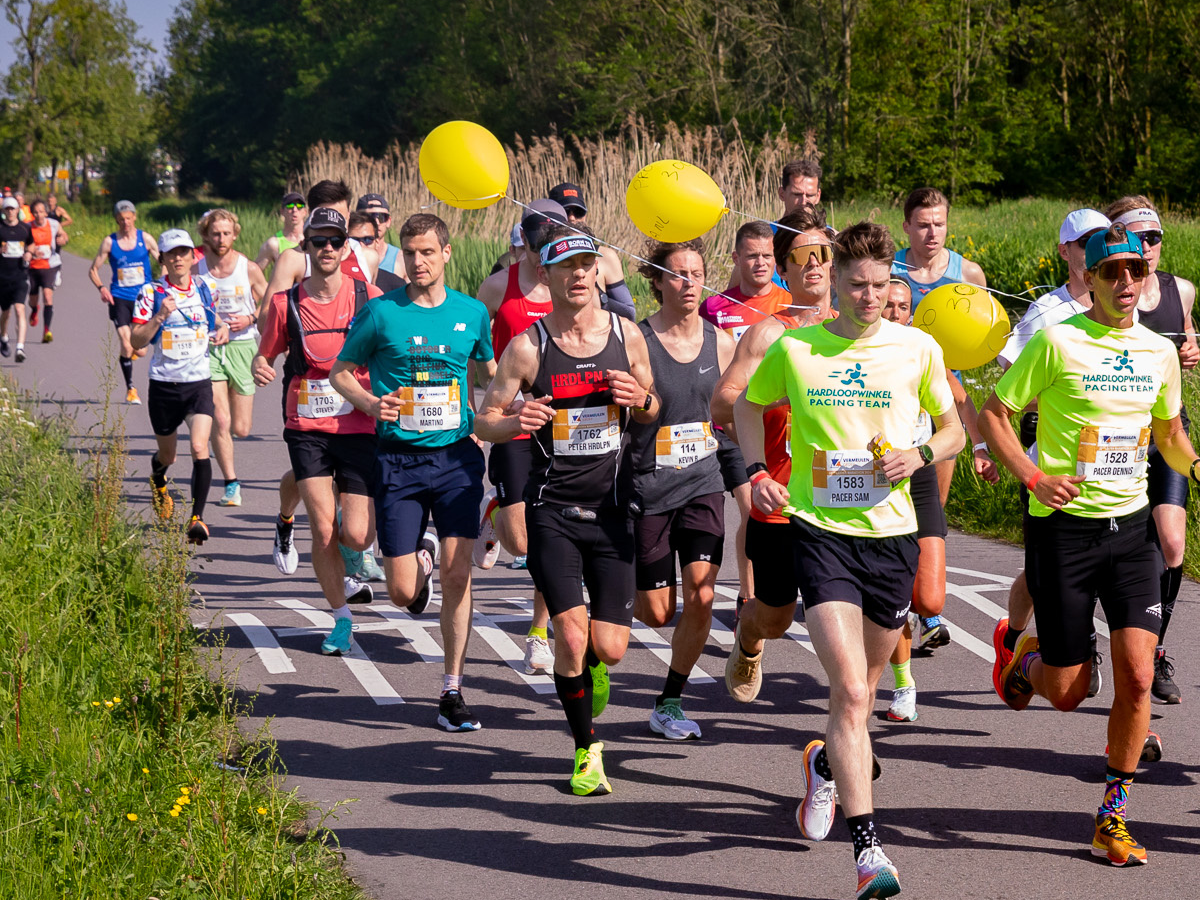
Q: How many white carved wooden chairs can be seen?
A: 0